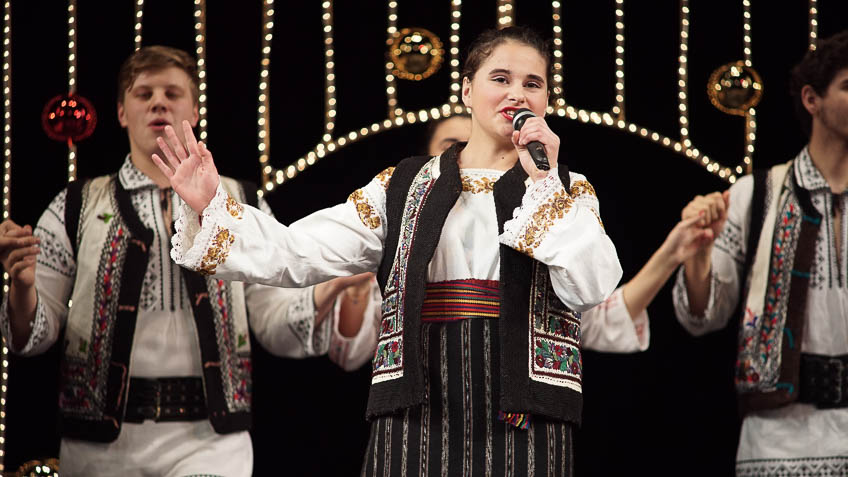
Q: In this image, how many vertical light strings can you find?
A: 14